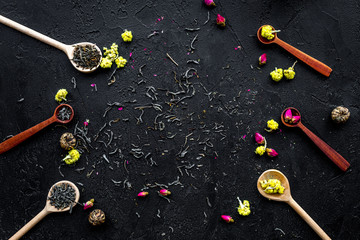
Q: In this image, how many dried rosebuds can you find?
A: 11